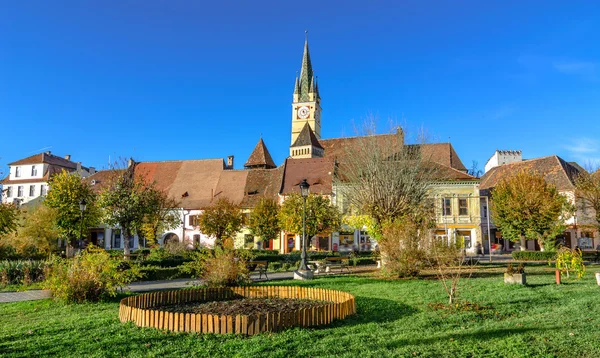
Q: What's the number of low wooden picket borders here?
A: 1